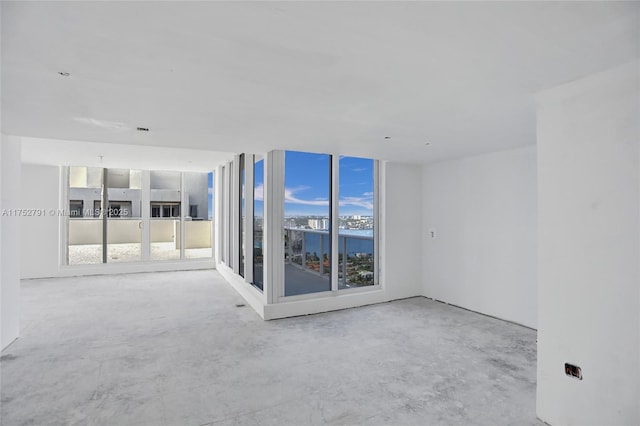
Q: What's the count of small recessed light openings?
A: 4